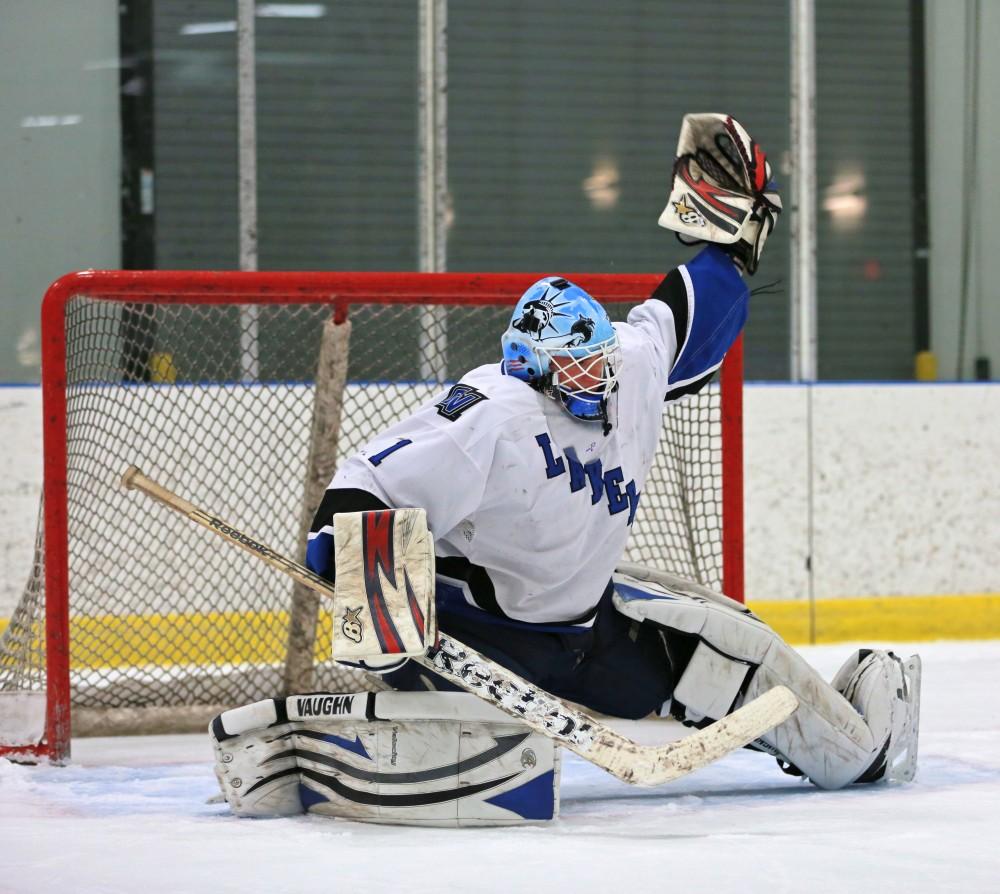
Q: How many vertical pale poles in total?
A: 3